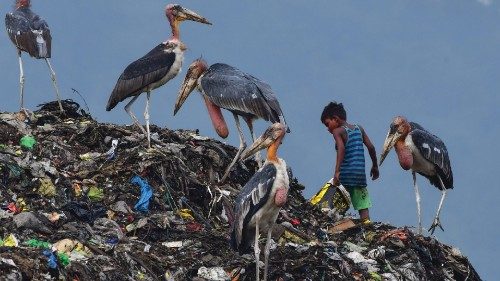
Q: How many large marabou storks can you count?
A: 5